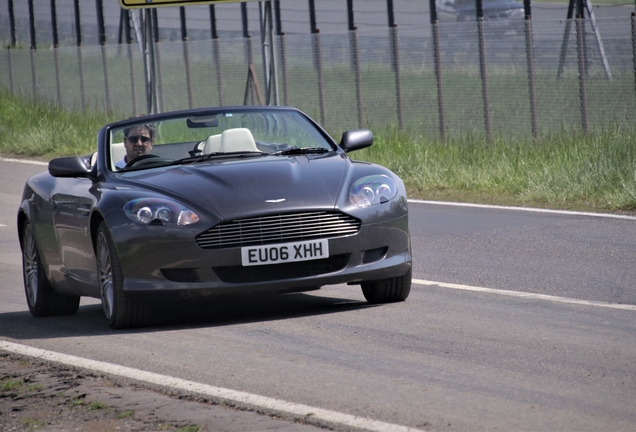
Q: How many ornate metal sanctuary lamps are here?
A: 0